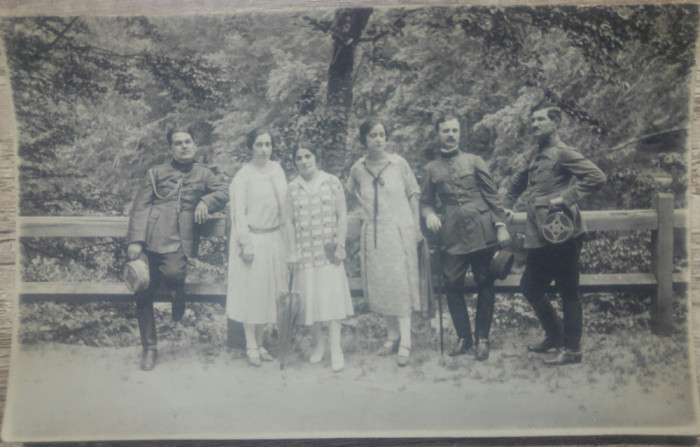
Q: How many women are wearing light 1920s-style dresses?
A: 3